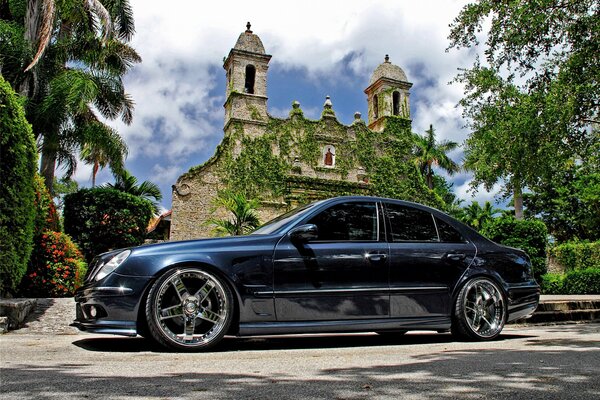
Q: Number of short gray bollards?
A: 0